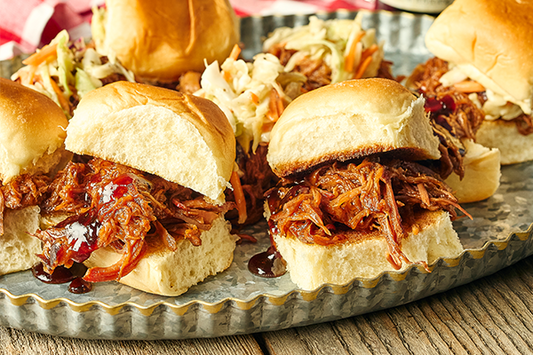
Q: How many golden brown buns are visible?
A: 5